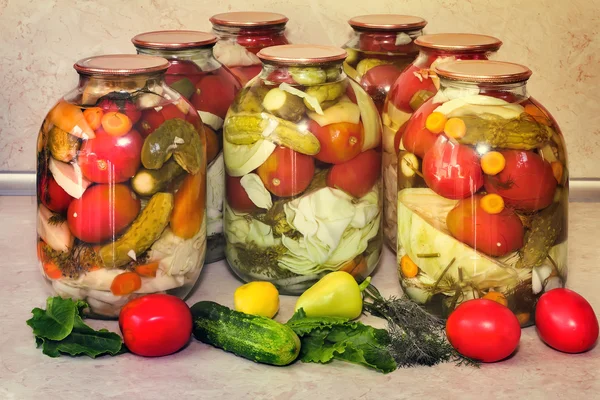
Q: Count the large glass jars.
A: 7